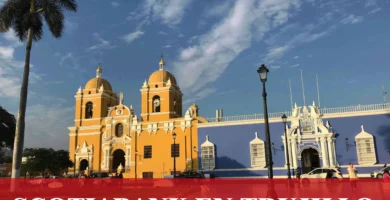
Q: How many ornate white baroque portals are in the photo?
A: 1